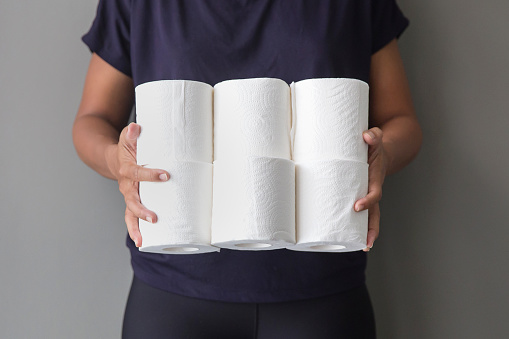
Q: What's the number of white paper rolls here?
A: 6